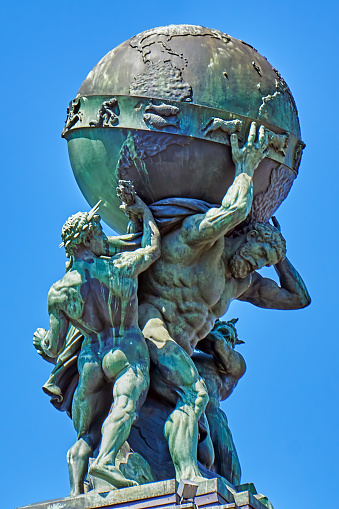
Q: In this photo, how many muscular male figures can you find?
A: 3